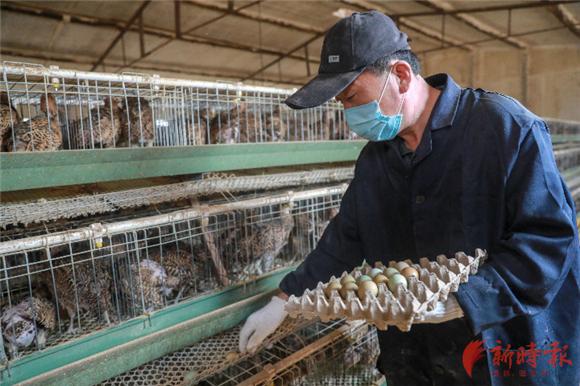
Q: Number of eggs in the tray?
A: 11